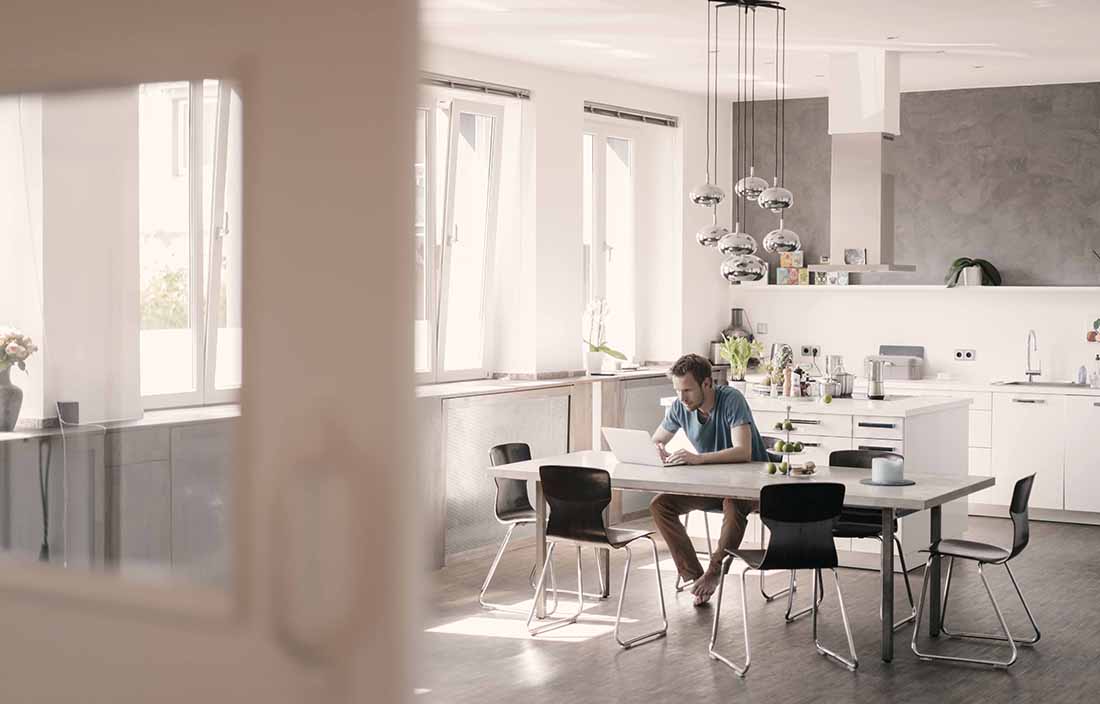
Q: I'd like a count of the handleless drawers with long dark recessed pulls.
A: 4